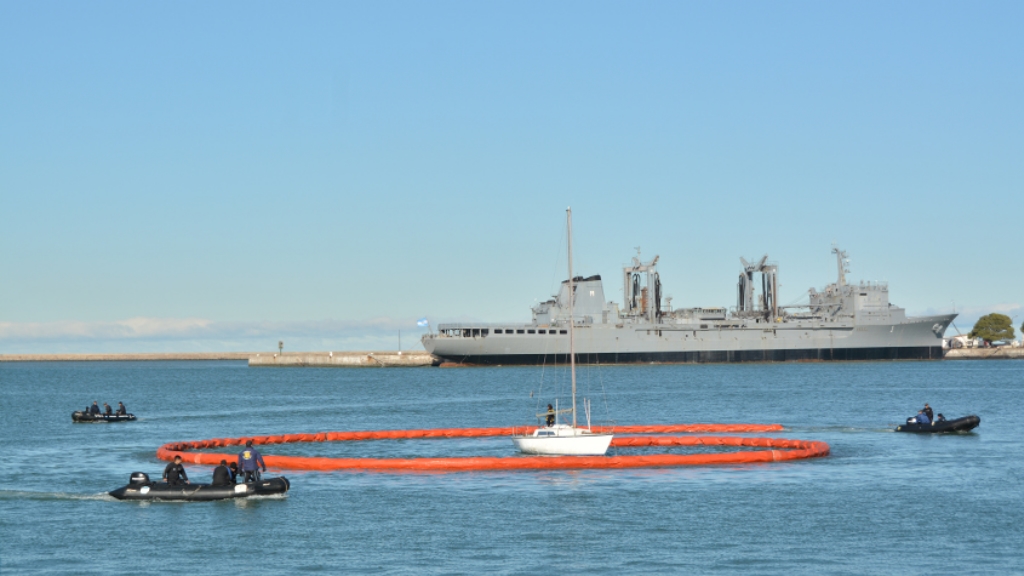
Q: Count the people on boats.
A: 11